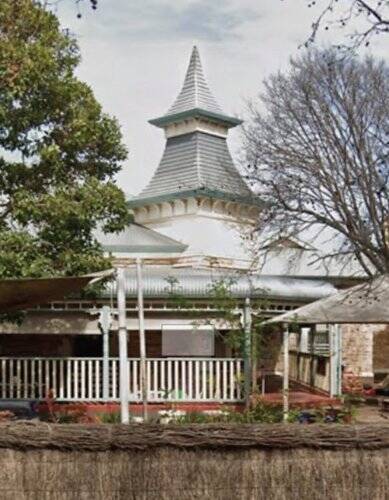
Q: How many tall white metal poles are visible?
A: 2